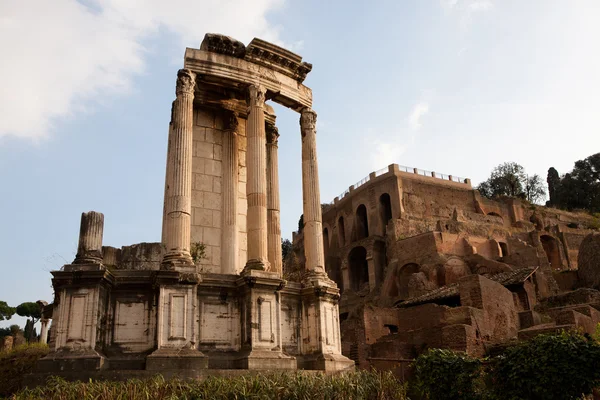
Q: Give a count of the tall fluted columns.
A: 5